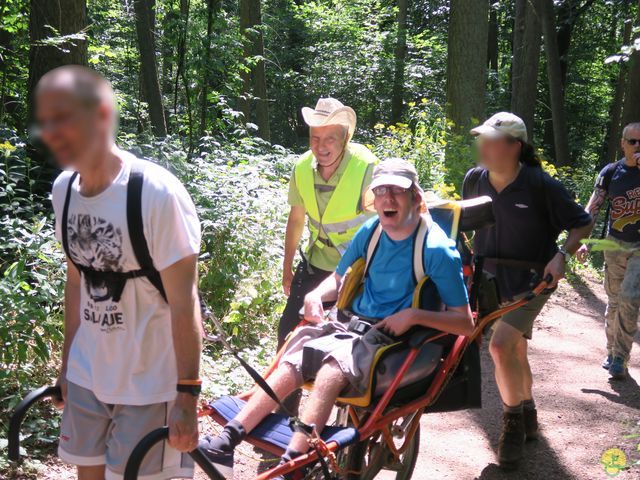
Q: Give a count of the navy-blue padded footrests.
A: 1